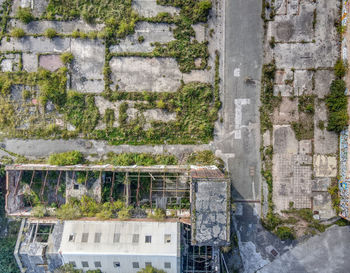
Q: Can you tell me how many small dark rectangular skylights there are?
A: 14